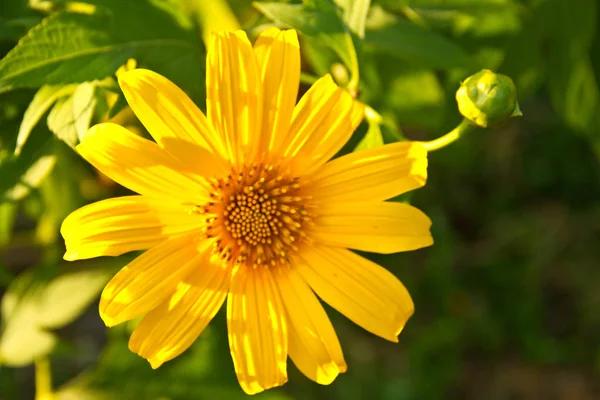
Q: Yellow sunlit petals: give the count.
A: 13